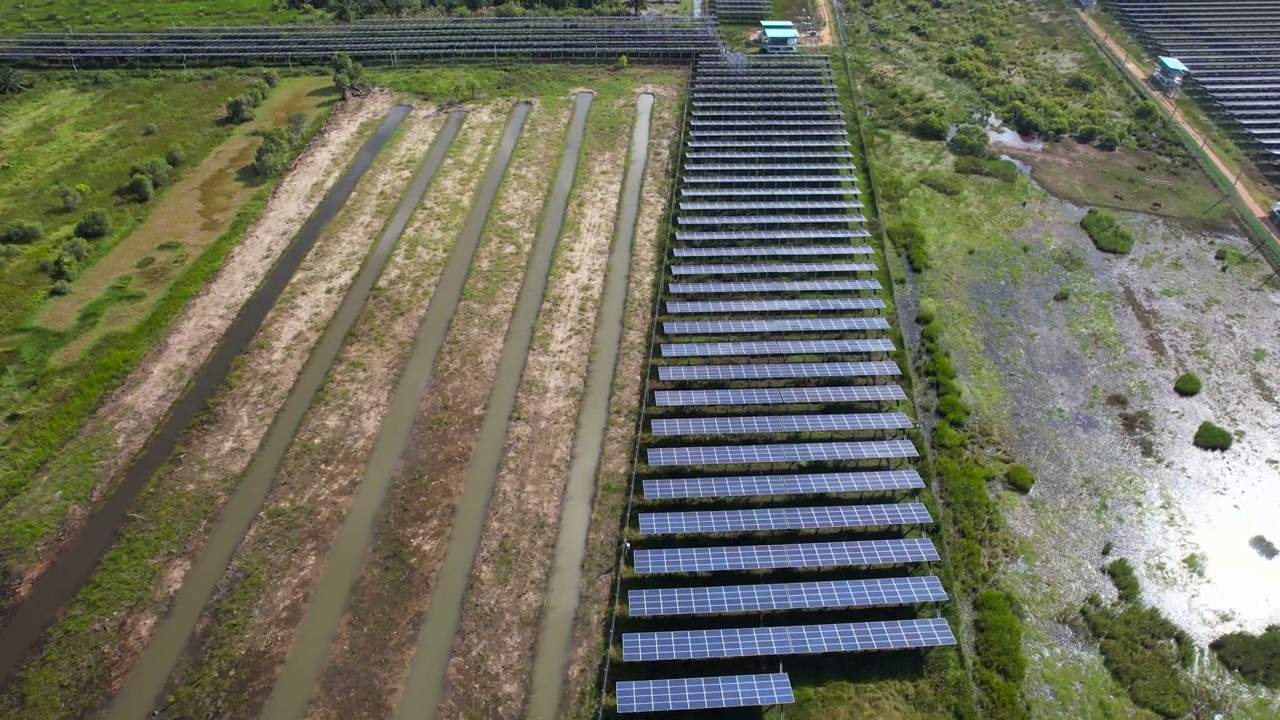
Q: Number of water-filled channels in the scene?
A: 5